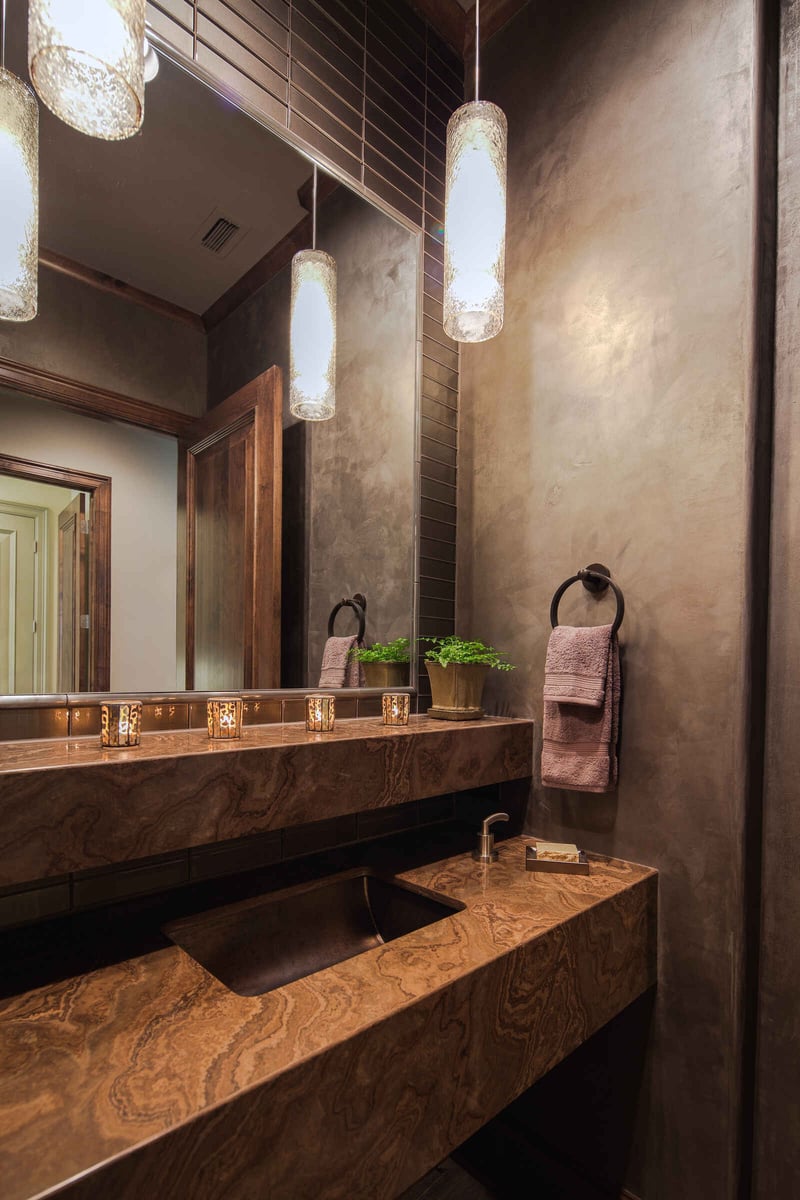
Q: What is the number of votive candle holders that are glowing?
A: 4